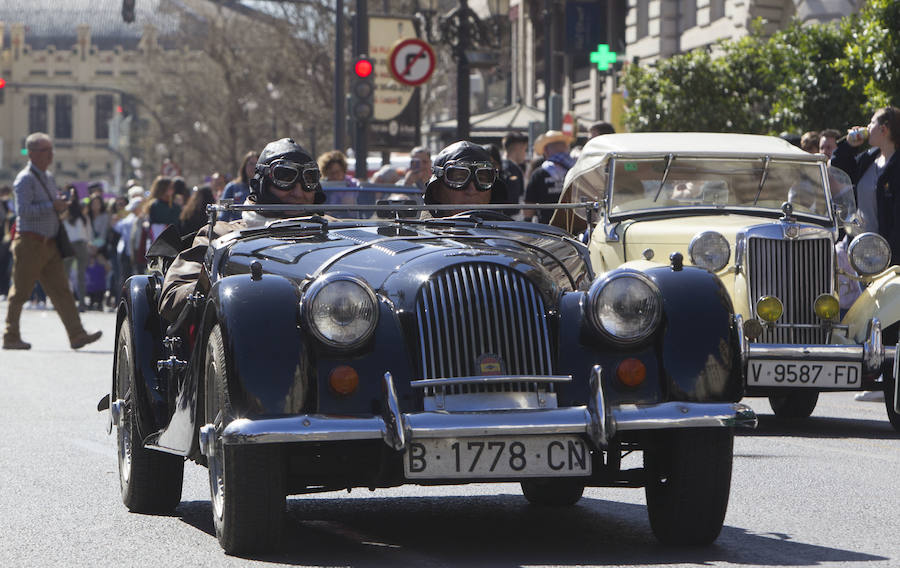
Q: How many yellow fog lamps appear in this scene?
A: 2